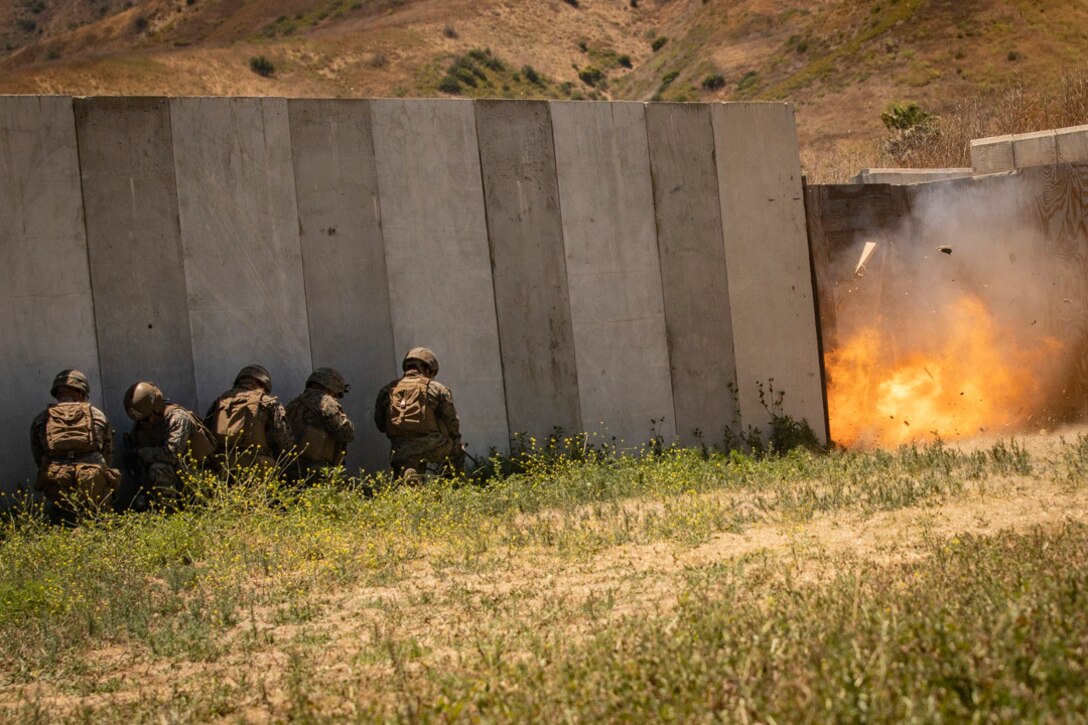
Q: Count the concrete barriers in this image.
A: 9